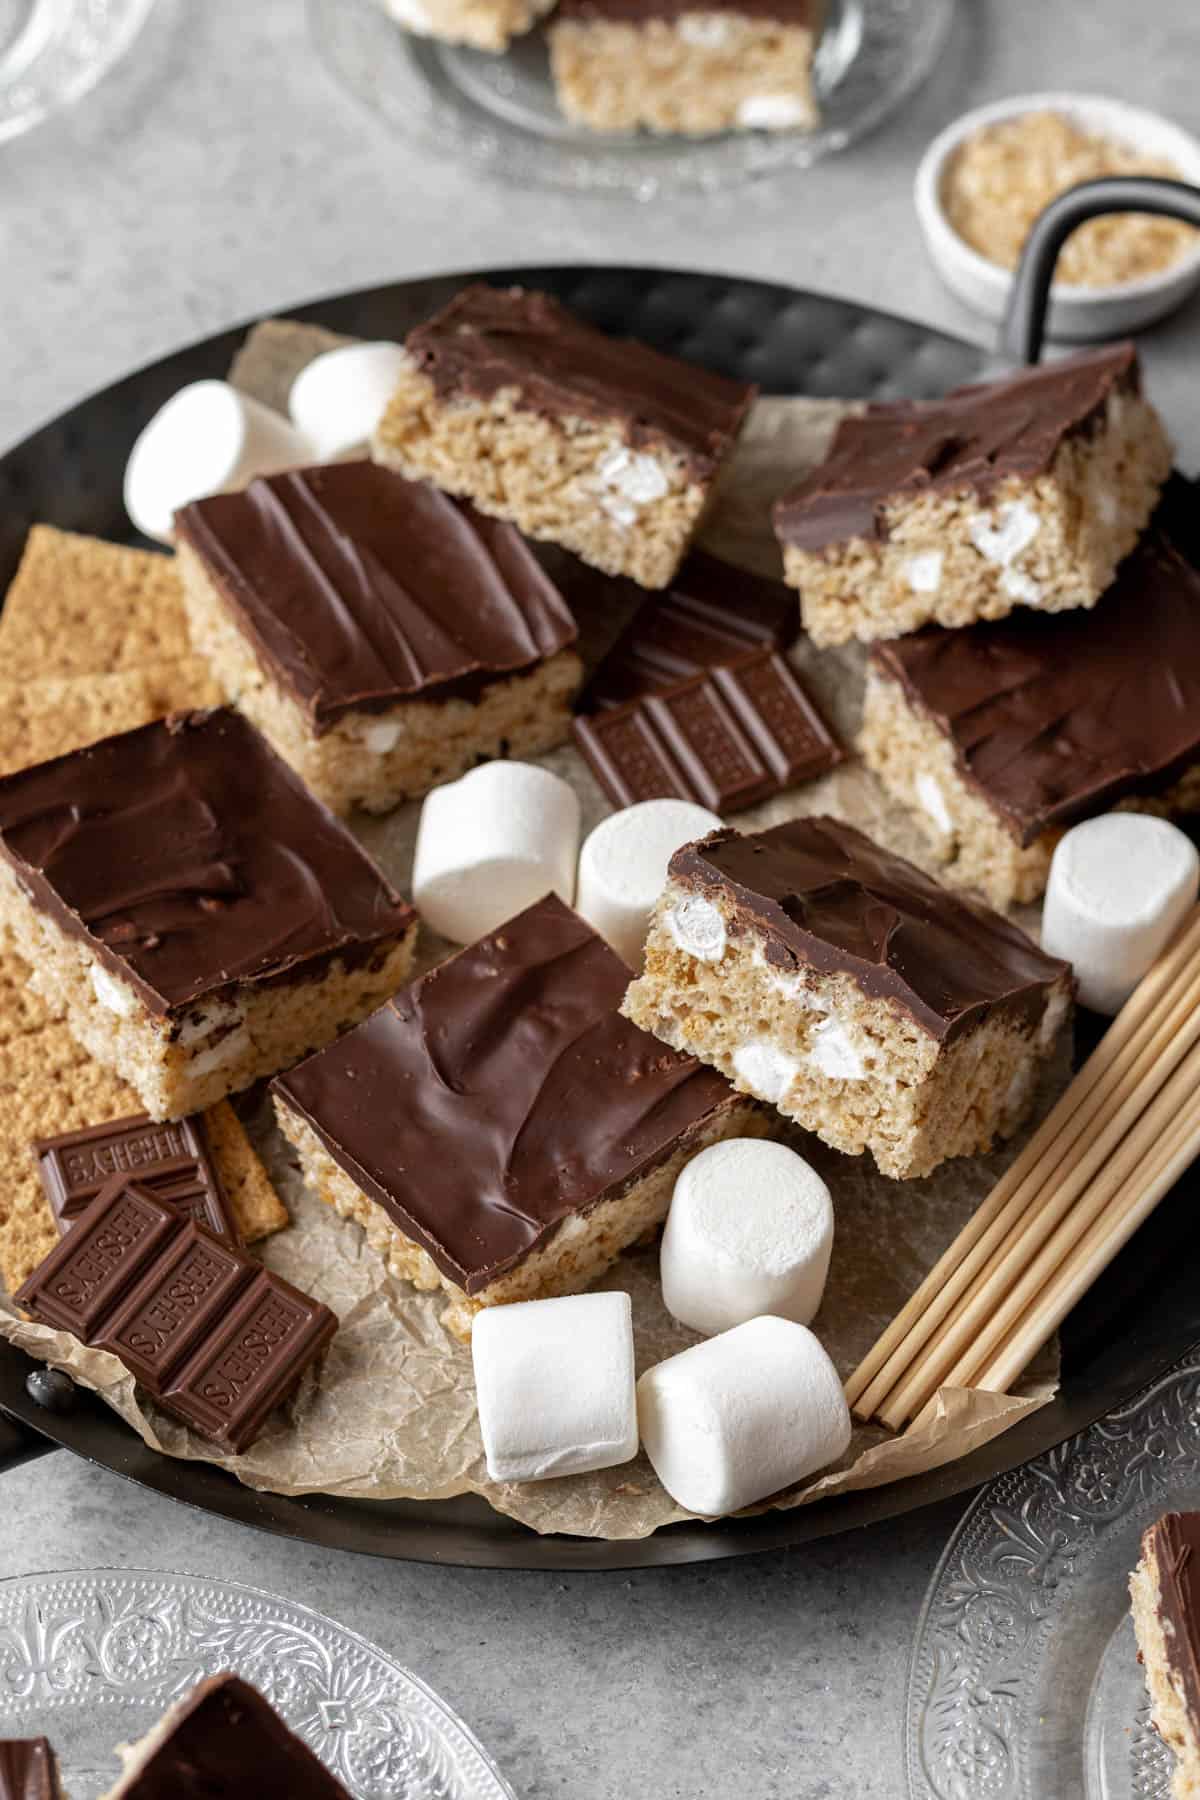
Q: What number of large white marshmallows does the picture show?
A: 8